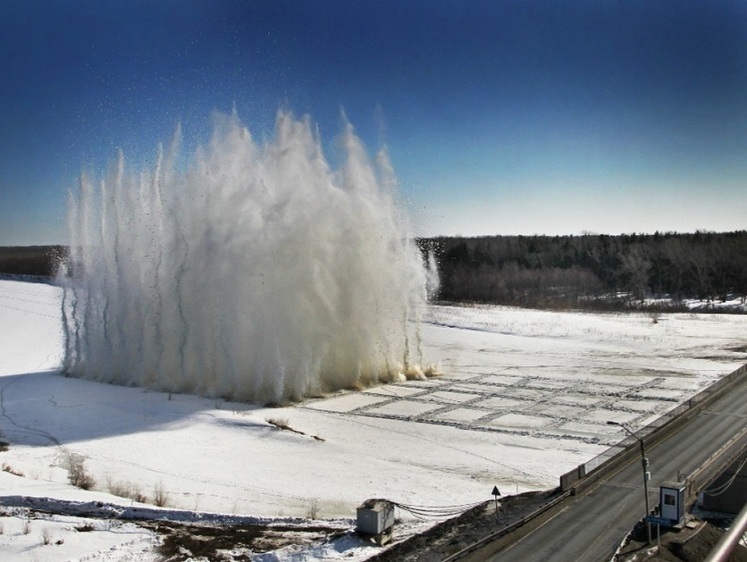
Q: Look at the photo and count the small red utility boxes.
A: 0